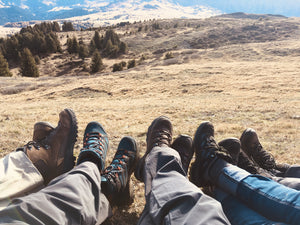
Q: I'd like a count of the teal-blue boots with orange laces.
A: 2